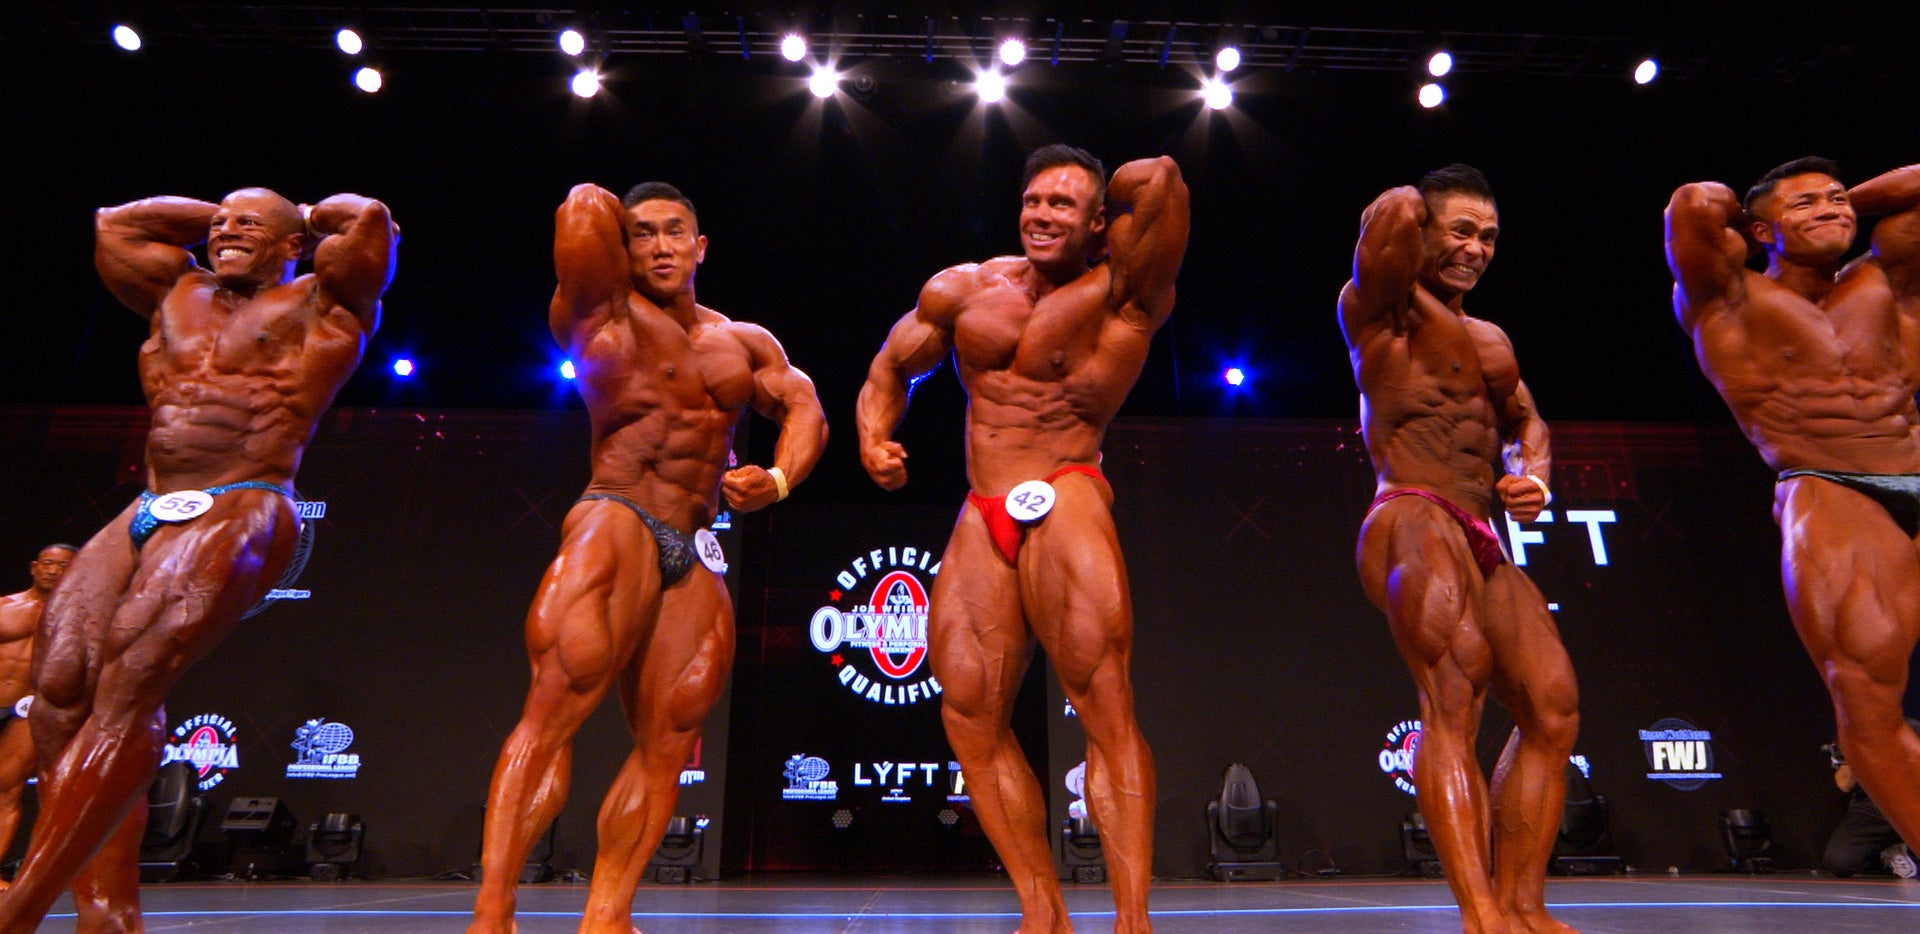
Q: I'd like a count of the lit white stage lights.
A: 14